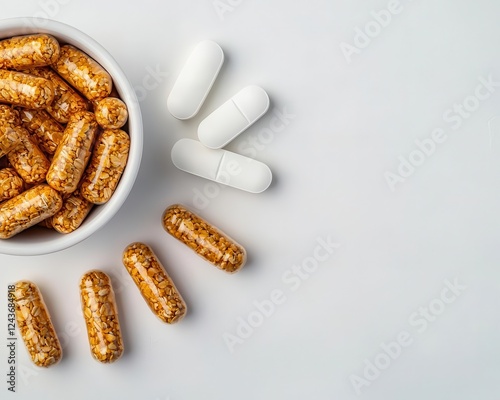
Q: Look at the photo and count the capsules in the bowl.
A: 13